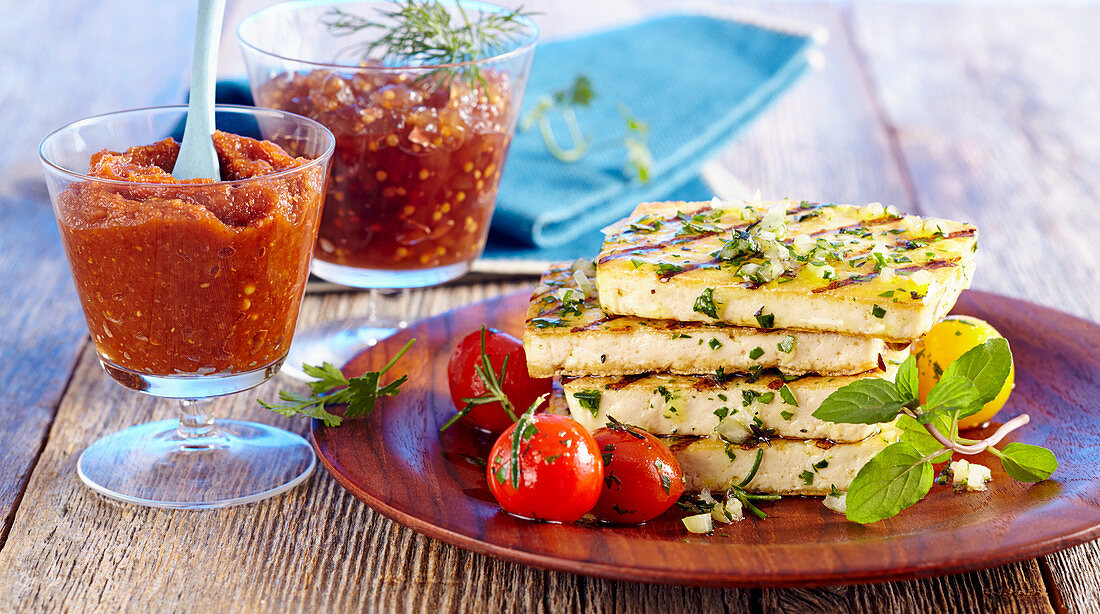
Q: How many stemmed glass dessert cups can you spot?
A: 2